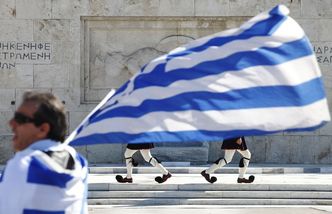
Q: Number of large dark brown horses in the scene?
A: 0